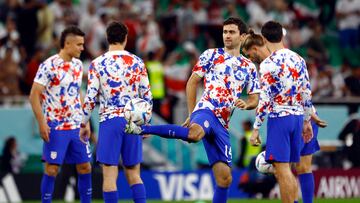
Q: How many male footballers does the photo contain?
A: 5